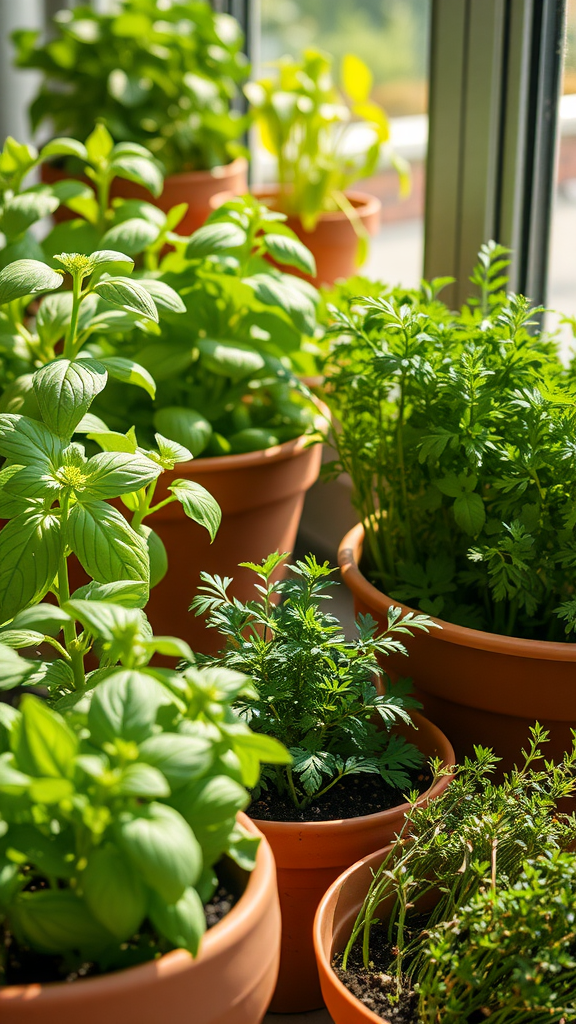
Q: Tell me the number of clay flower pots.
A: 7